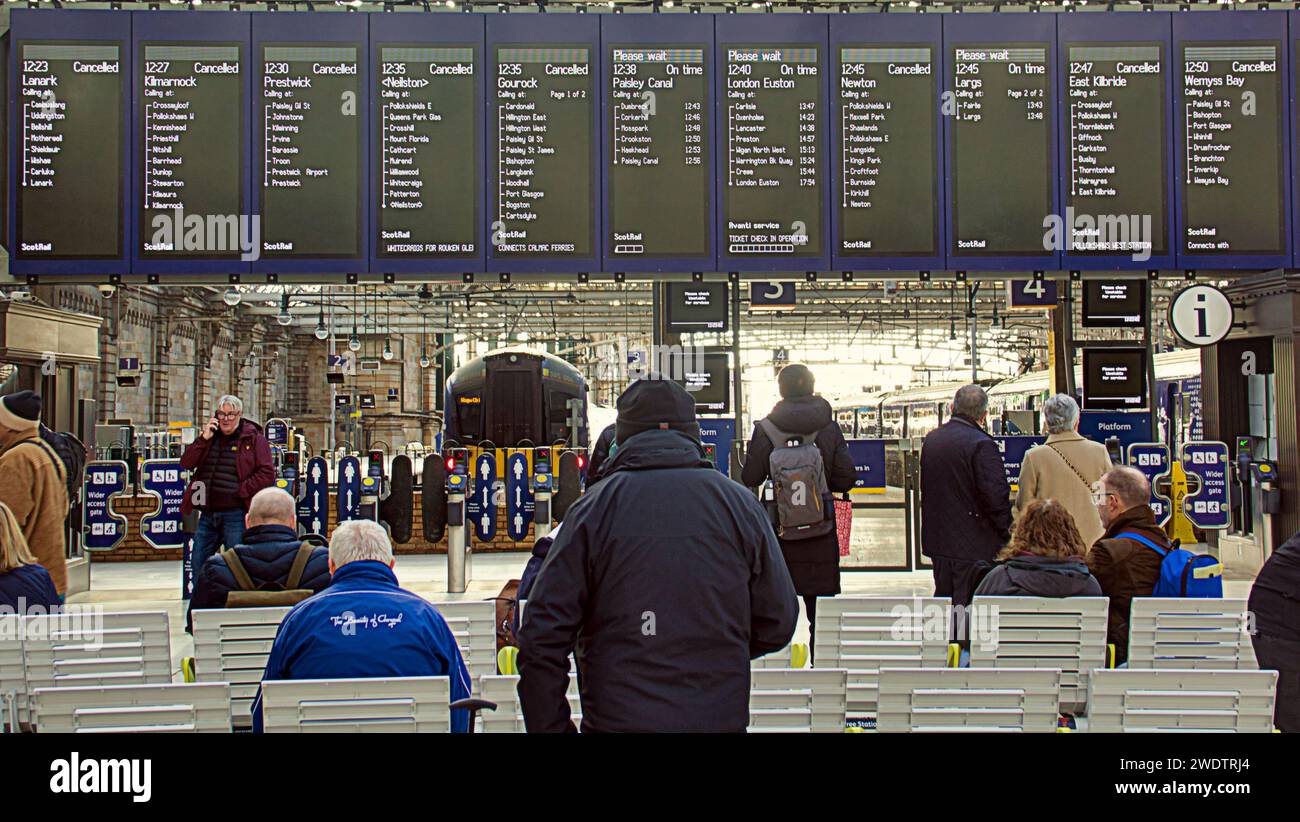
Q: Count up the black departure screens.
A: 11